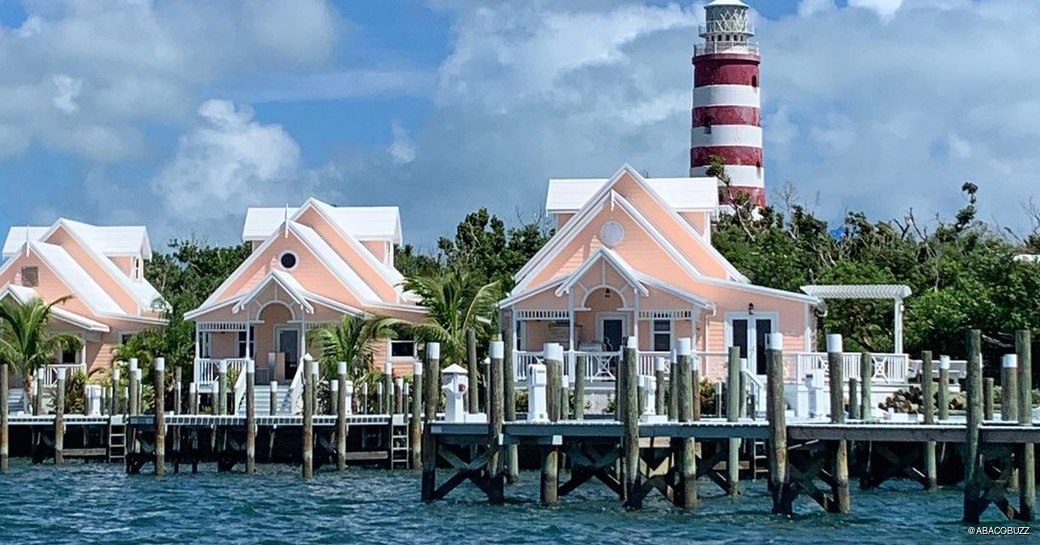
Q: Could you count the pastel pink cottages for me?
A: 3